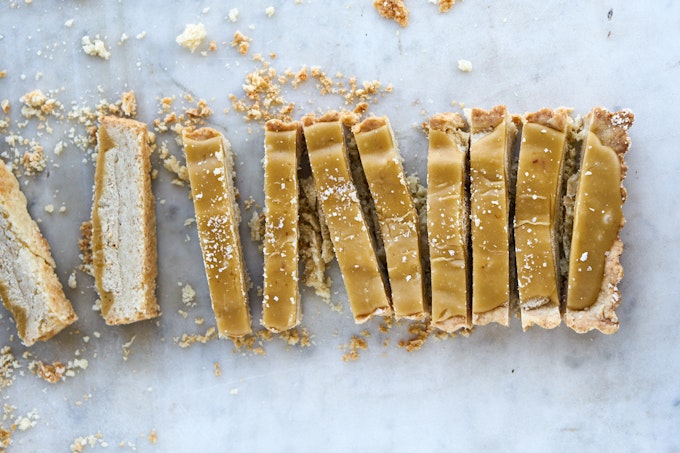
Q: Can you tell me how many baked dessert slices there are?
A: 10